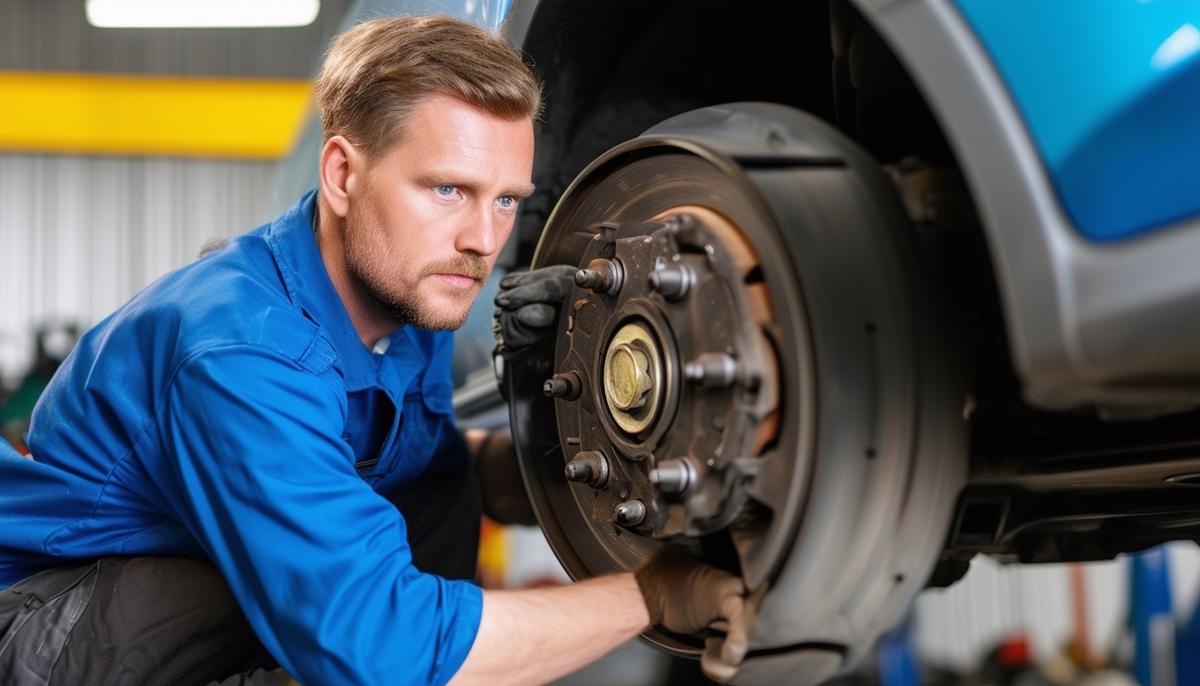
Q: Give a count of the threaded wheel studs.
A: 7